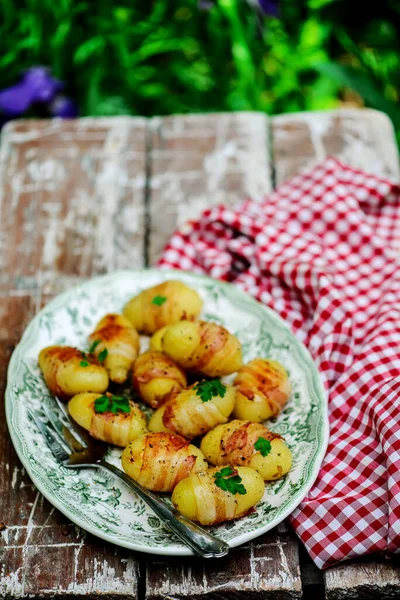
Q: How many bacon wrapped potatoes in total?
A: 11